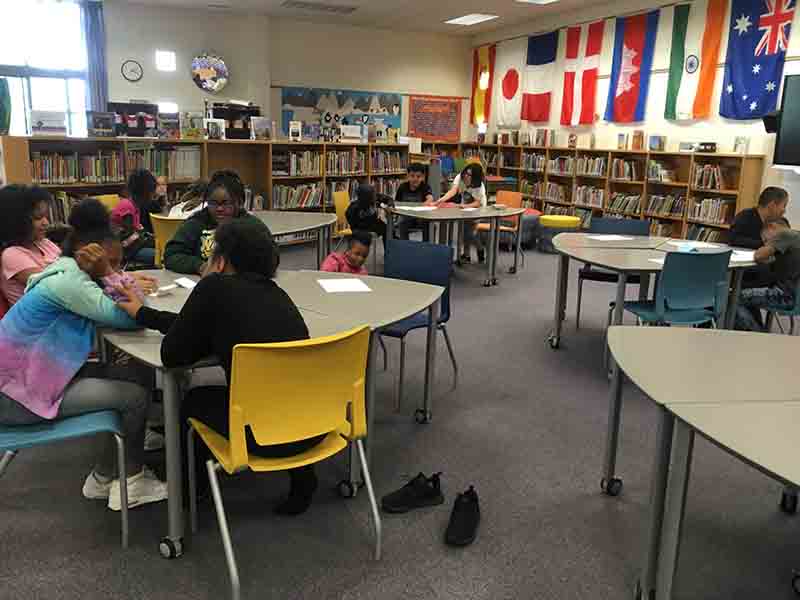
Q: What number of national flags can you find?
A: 7